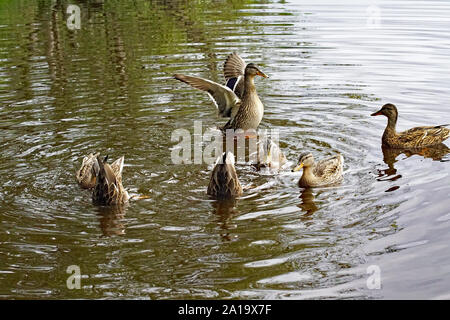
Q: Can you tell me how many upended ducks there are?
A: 4